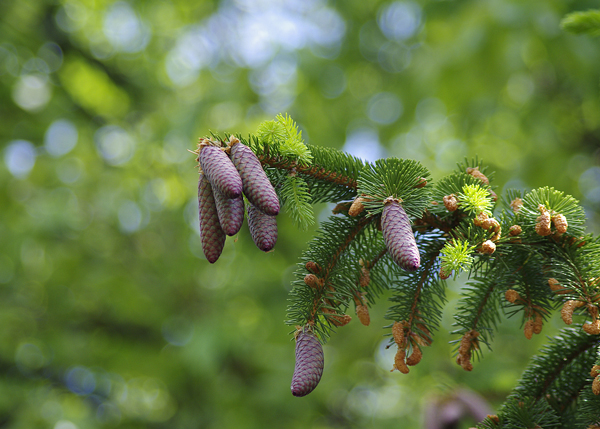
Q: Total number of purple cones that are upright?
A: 0